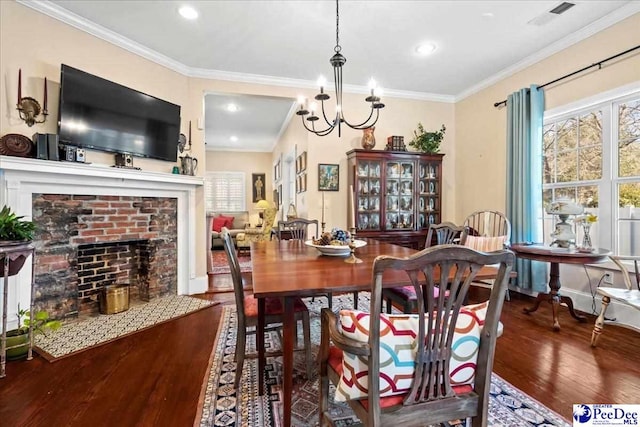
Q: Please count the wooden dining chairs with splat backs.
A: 4